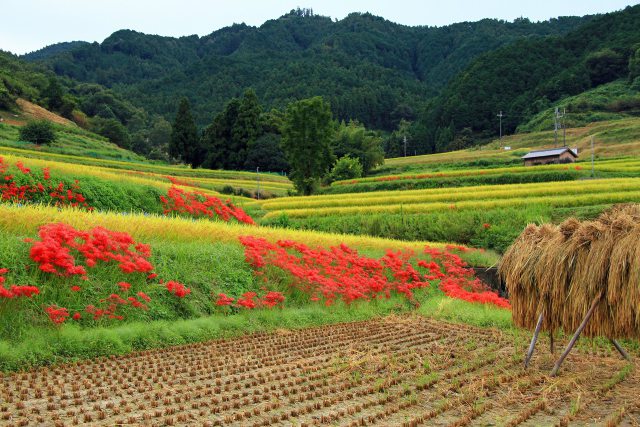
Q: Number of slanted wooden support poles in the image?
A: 3